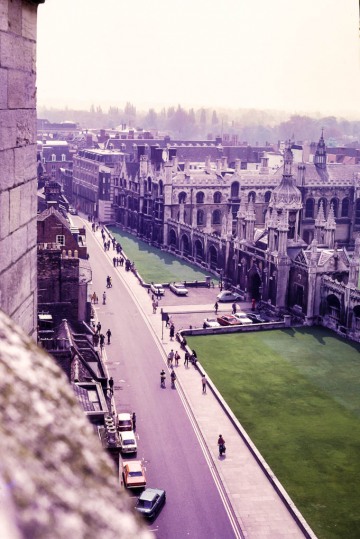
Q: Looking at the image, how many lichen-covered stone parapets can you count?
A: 1